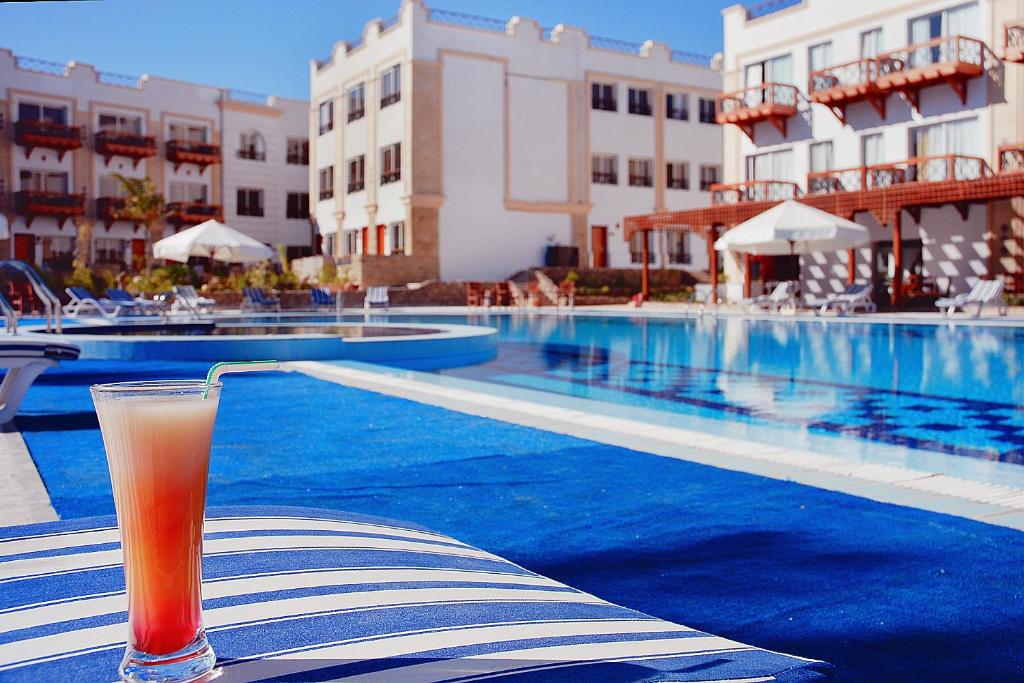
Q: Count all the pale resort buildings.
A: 3